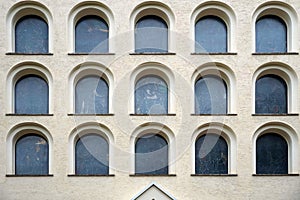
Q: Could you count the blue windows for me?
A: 15